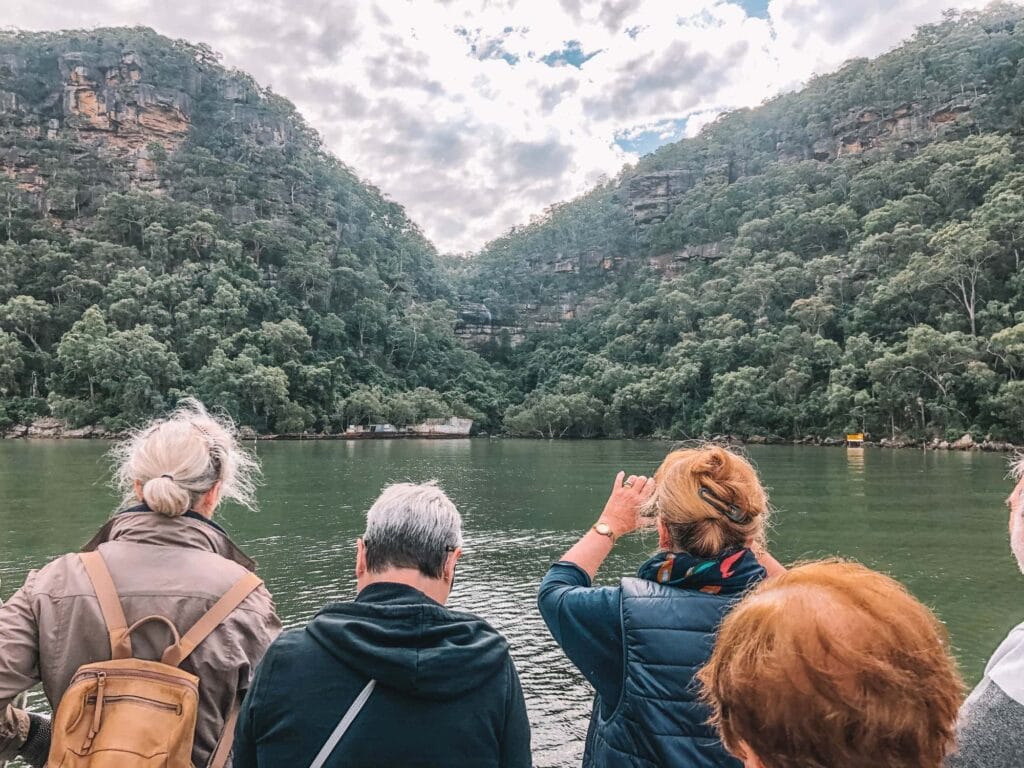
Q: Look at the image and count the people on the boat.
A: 5